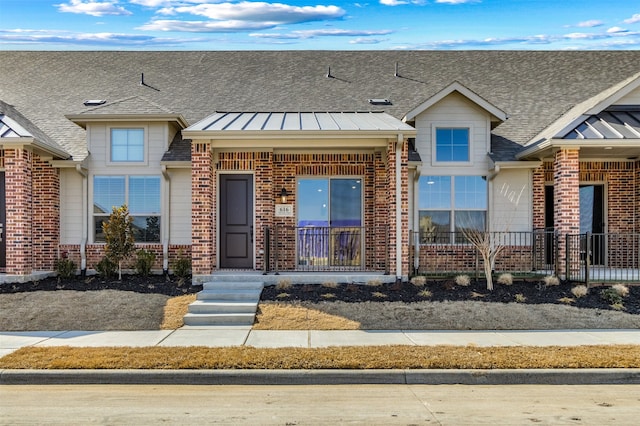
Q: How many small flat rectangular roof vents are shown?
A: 2